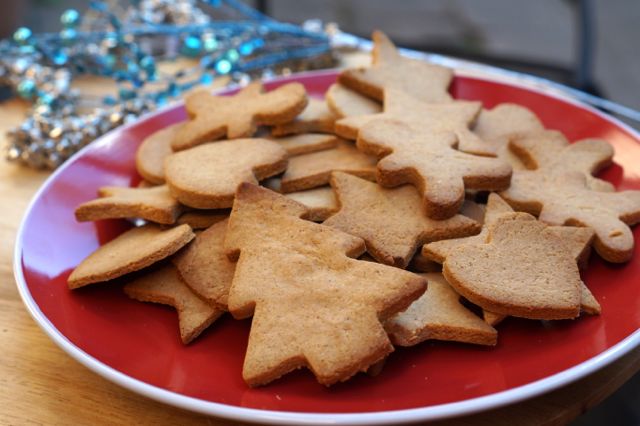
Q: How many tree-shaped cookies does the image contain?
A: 1